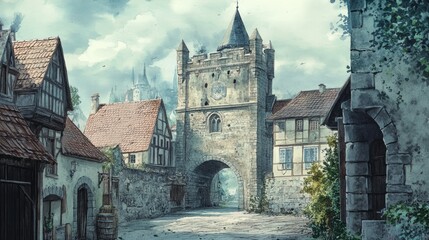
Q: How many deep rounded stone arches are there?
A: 2